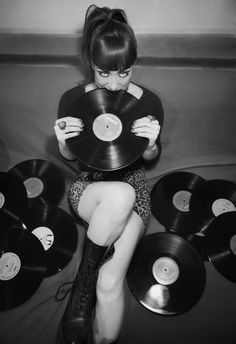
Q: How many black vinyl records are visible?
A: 9